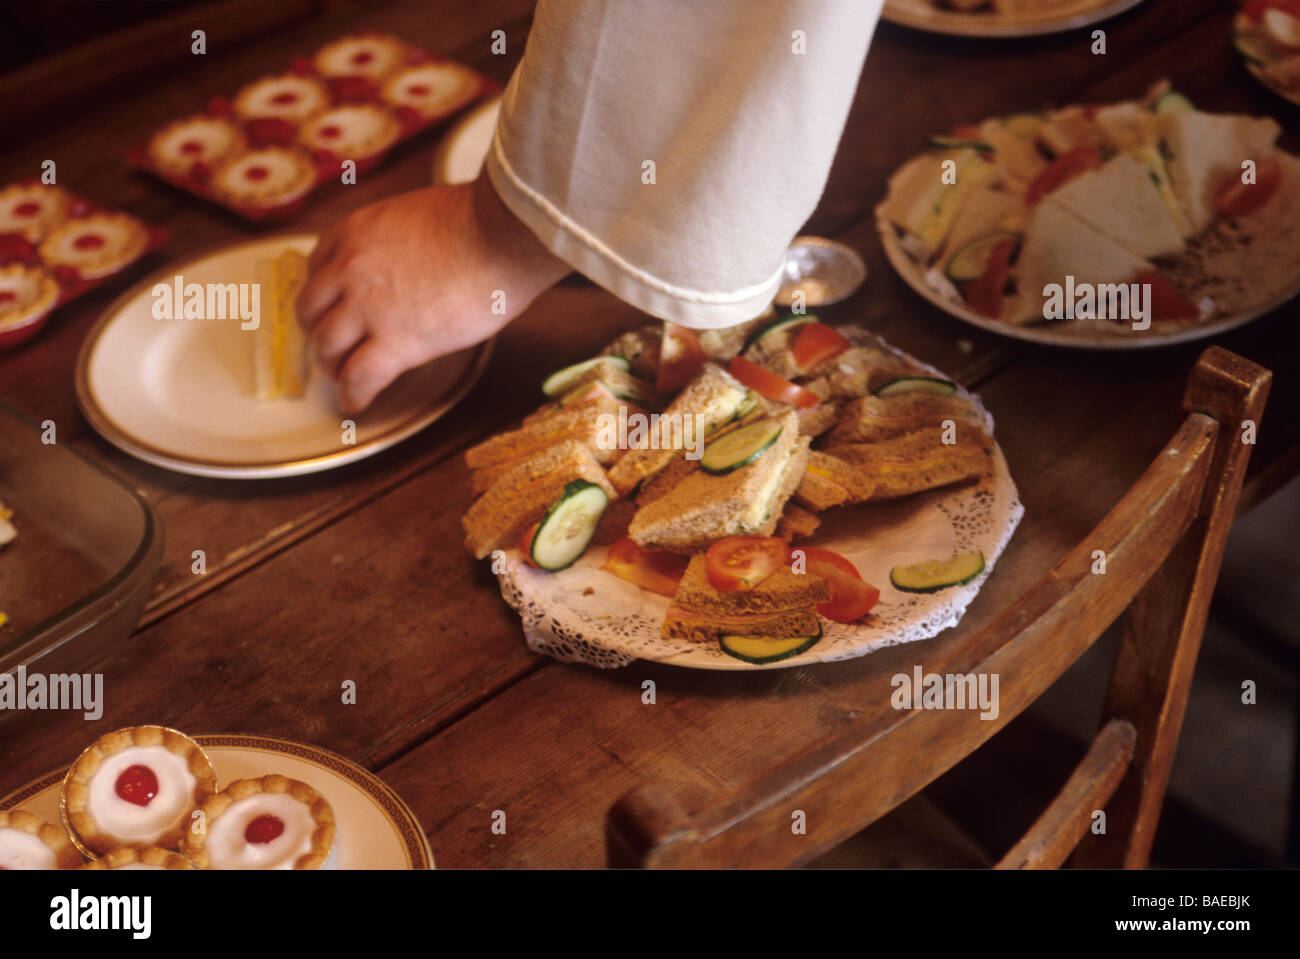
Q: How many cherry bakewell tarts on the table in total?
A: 13